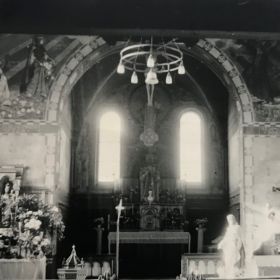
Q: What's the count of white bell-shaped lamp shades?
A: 6